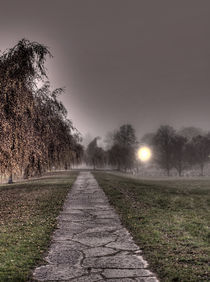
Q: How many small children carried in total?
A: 0